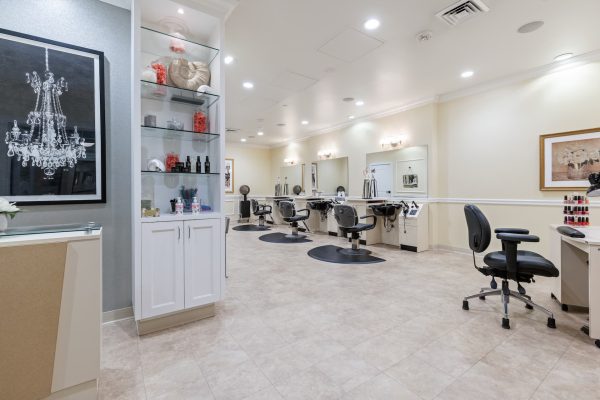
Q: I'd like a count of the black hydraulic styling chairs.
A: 3